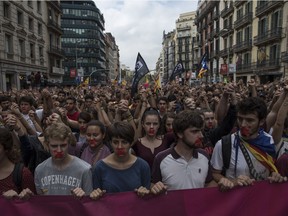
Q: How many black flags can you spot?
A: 2